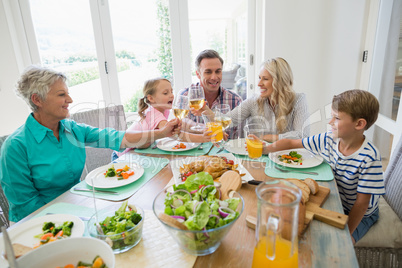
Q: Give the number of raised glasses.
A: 5